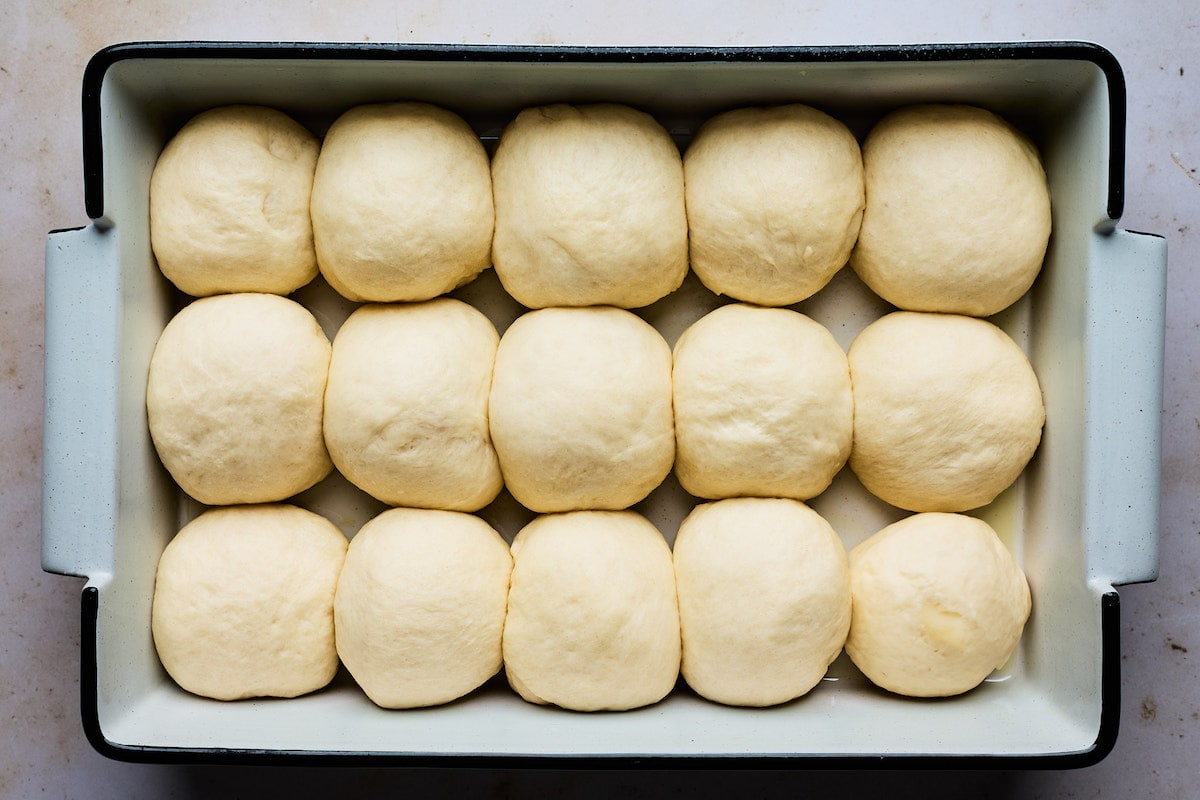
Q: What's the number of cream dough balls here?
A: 15